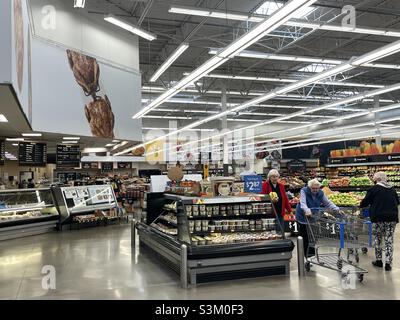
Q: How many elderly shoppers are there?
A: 3